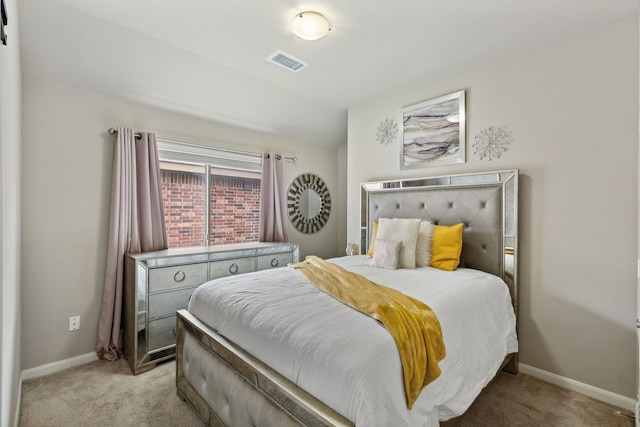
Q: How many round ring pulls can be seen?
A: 3